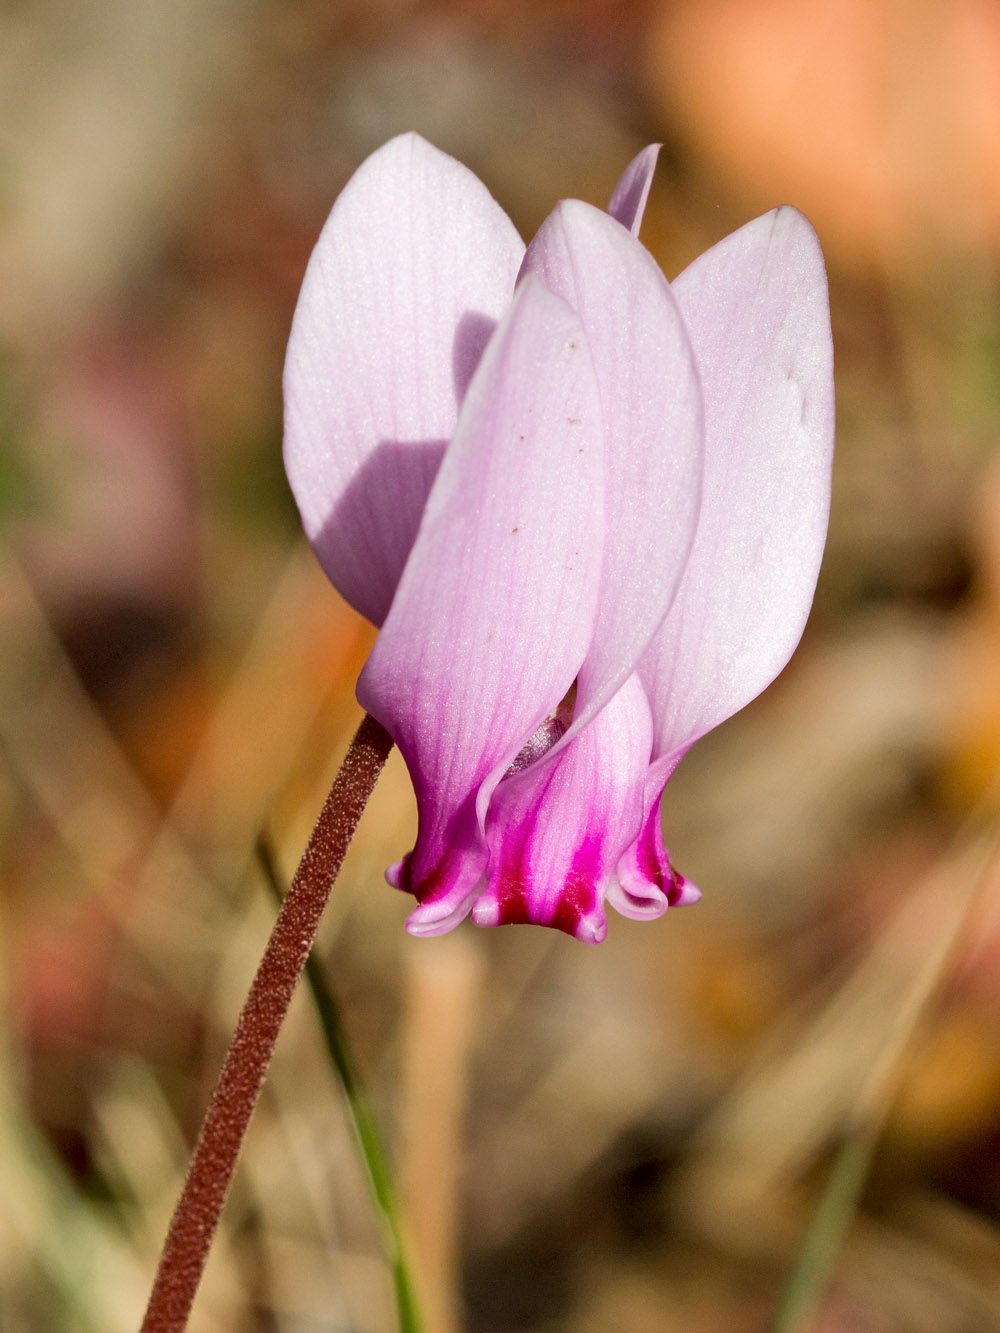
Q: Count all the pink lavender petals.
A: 5